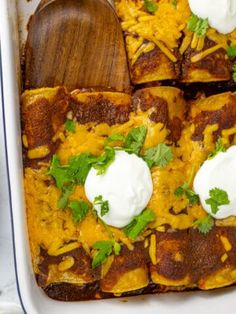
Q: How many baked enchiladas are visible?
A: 6